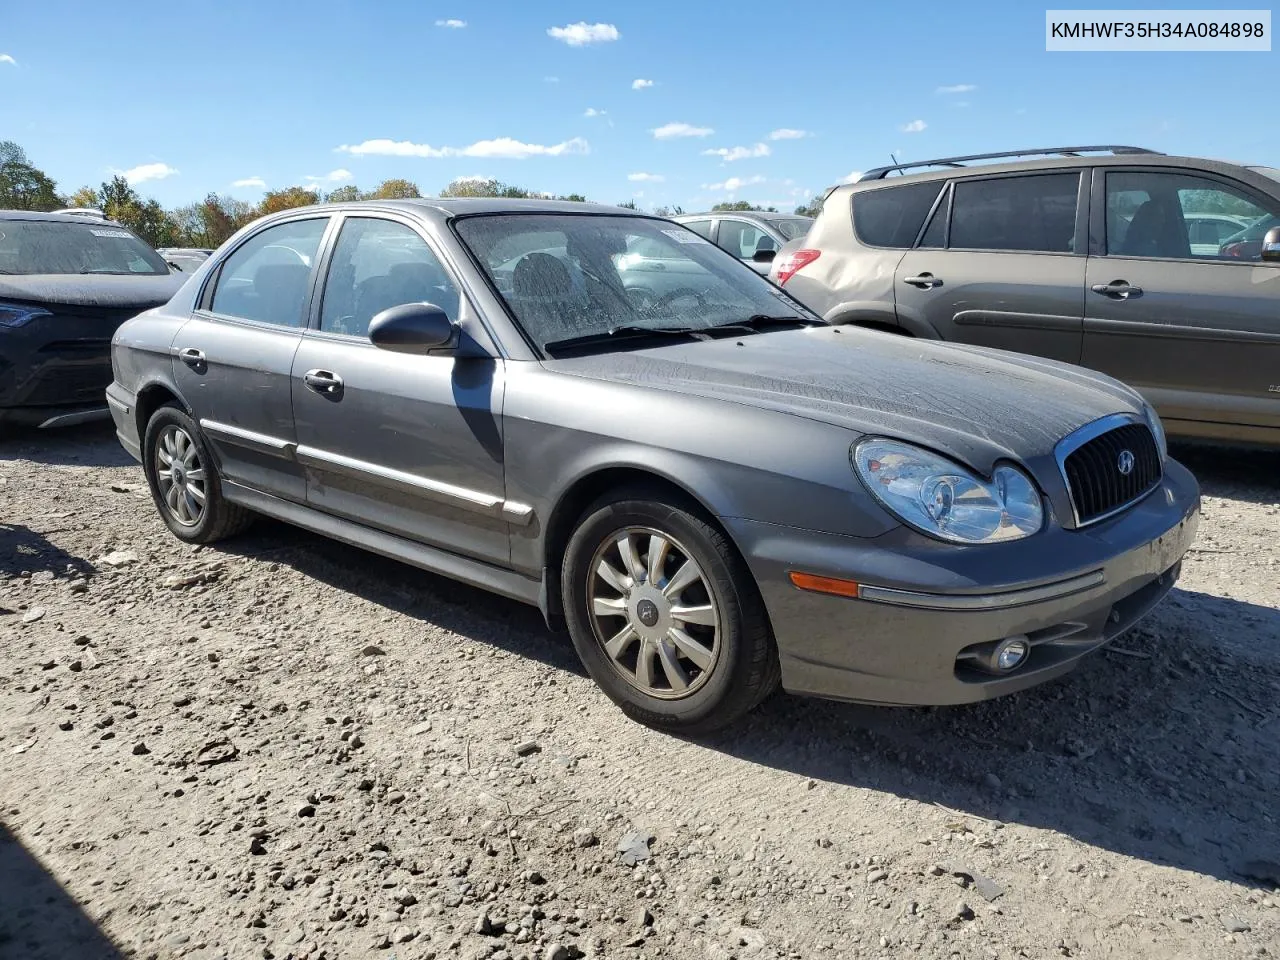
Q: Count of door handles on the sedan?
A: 2